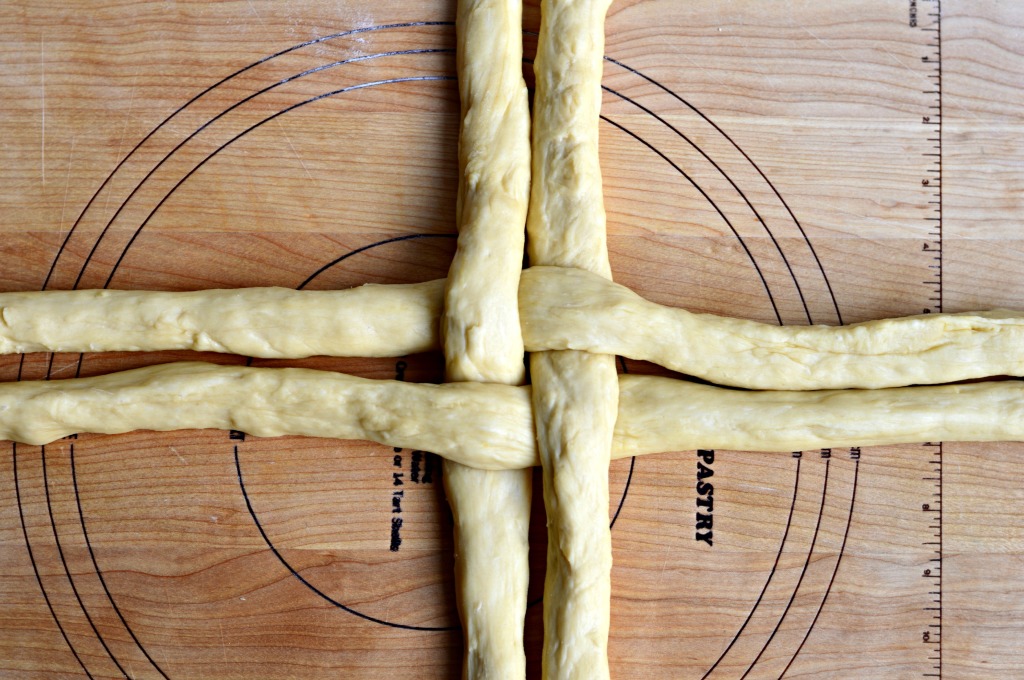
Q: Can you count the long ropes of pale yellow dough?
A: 4